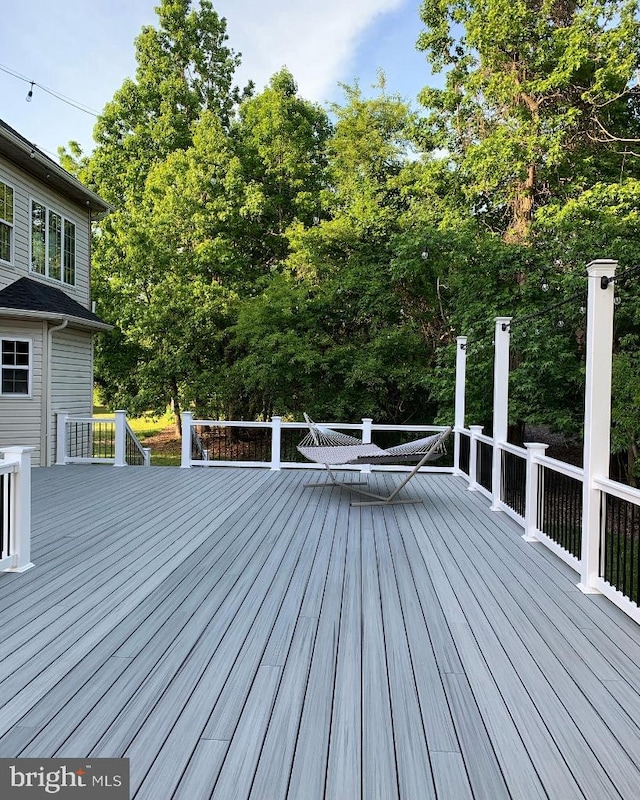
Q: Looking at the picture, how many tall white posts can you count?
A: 3